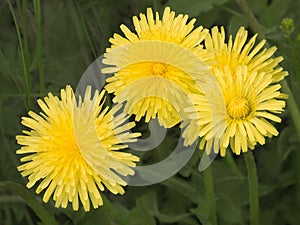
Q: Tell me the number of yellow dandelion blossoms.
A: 4